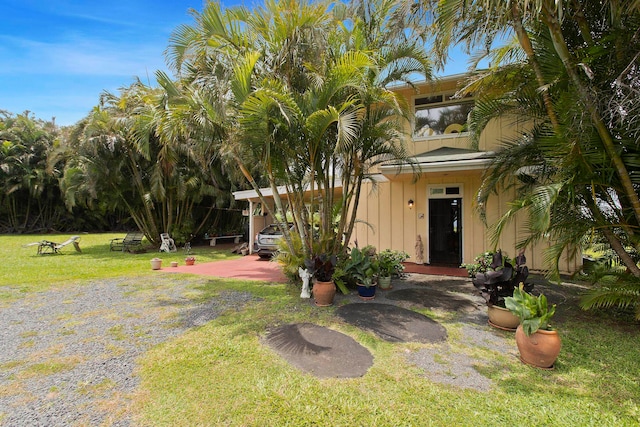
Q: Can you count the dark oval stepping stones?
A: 3